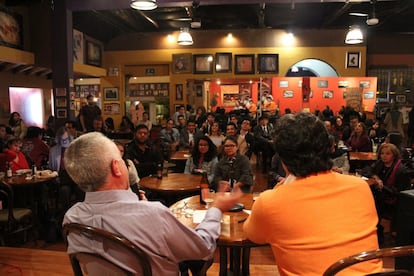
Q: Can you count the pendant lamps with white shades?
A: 3